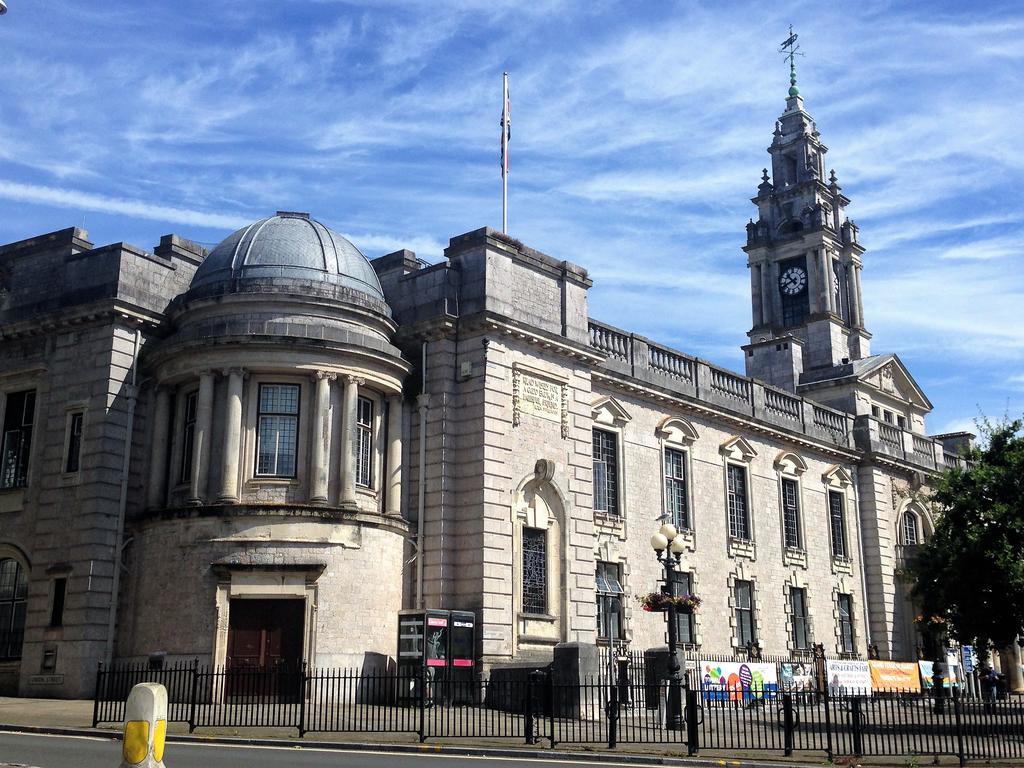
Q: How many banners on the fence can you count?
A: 5